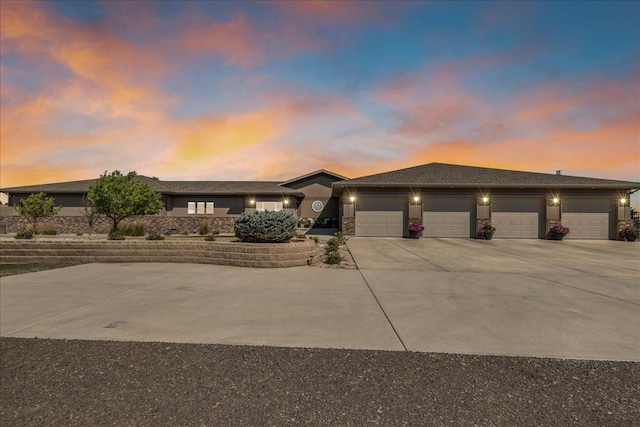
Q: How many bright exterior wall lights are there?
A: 7